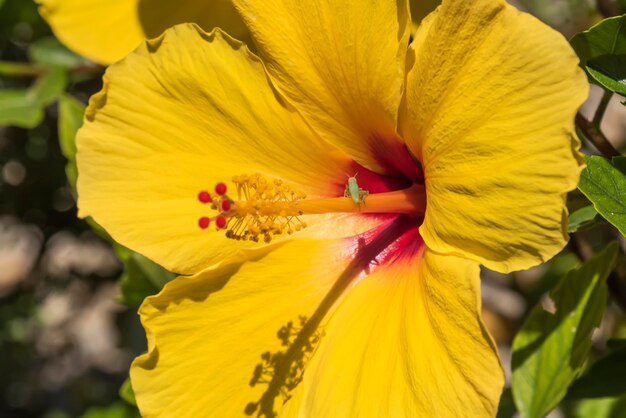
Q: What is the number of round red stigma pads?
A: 5